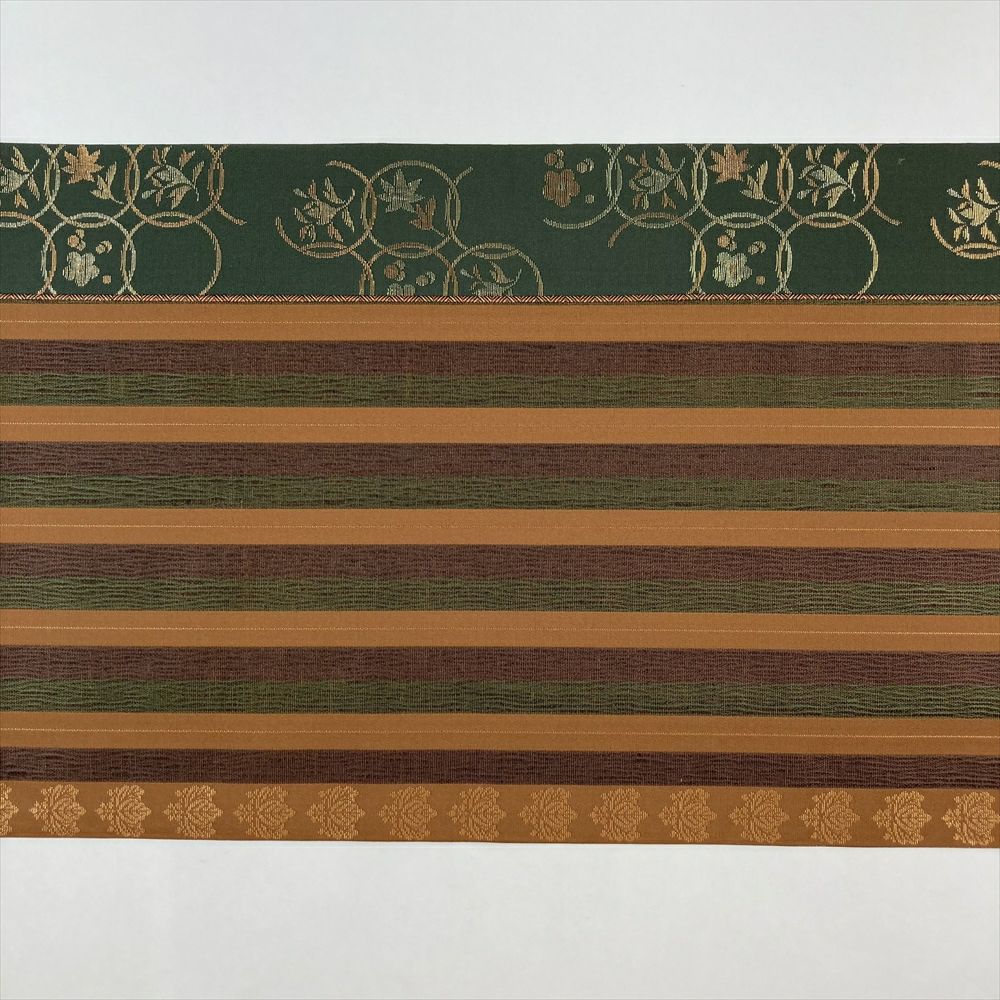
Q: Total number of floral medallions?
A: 15